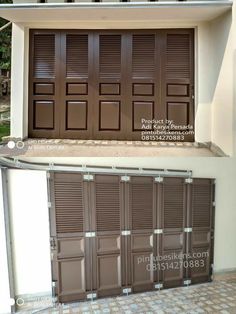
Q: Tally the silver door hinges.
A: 12